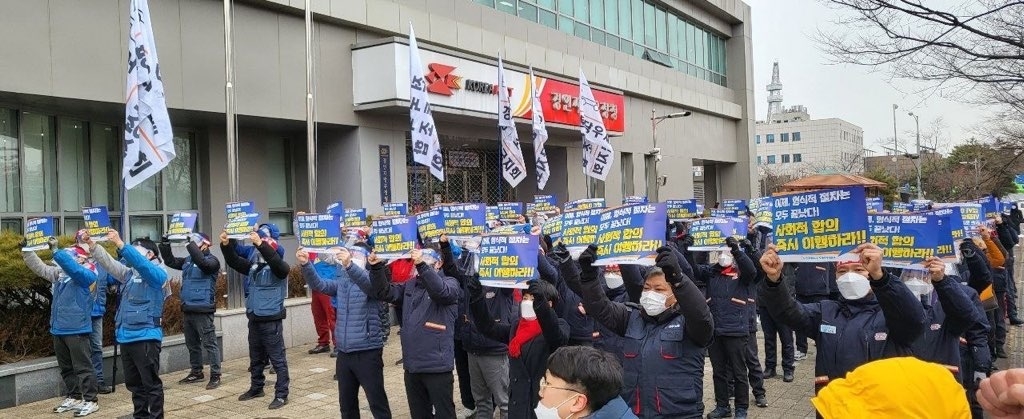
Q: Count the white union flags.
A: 5